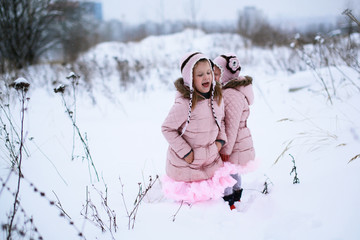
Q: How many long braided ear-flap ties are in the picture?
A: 2